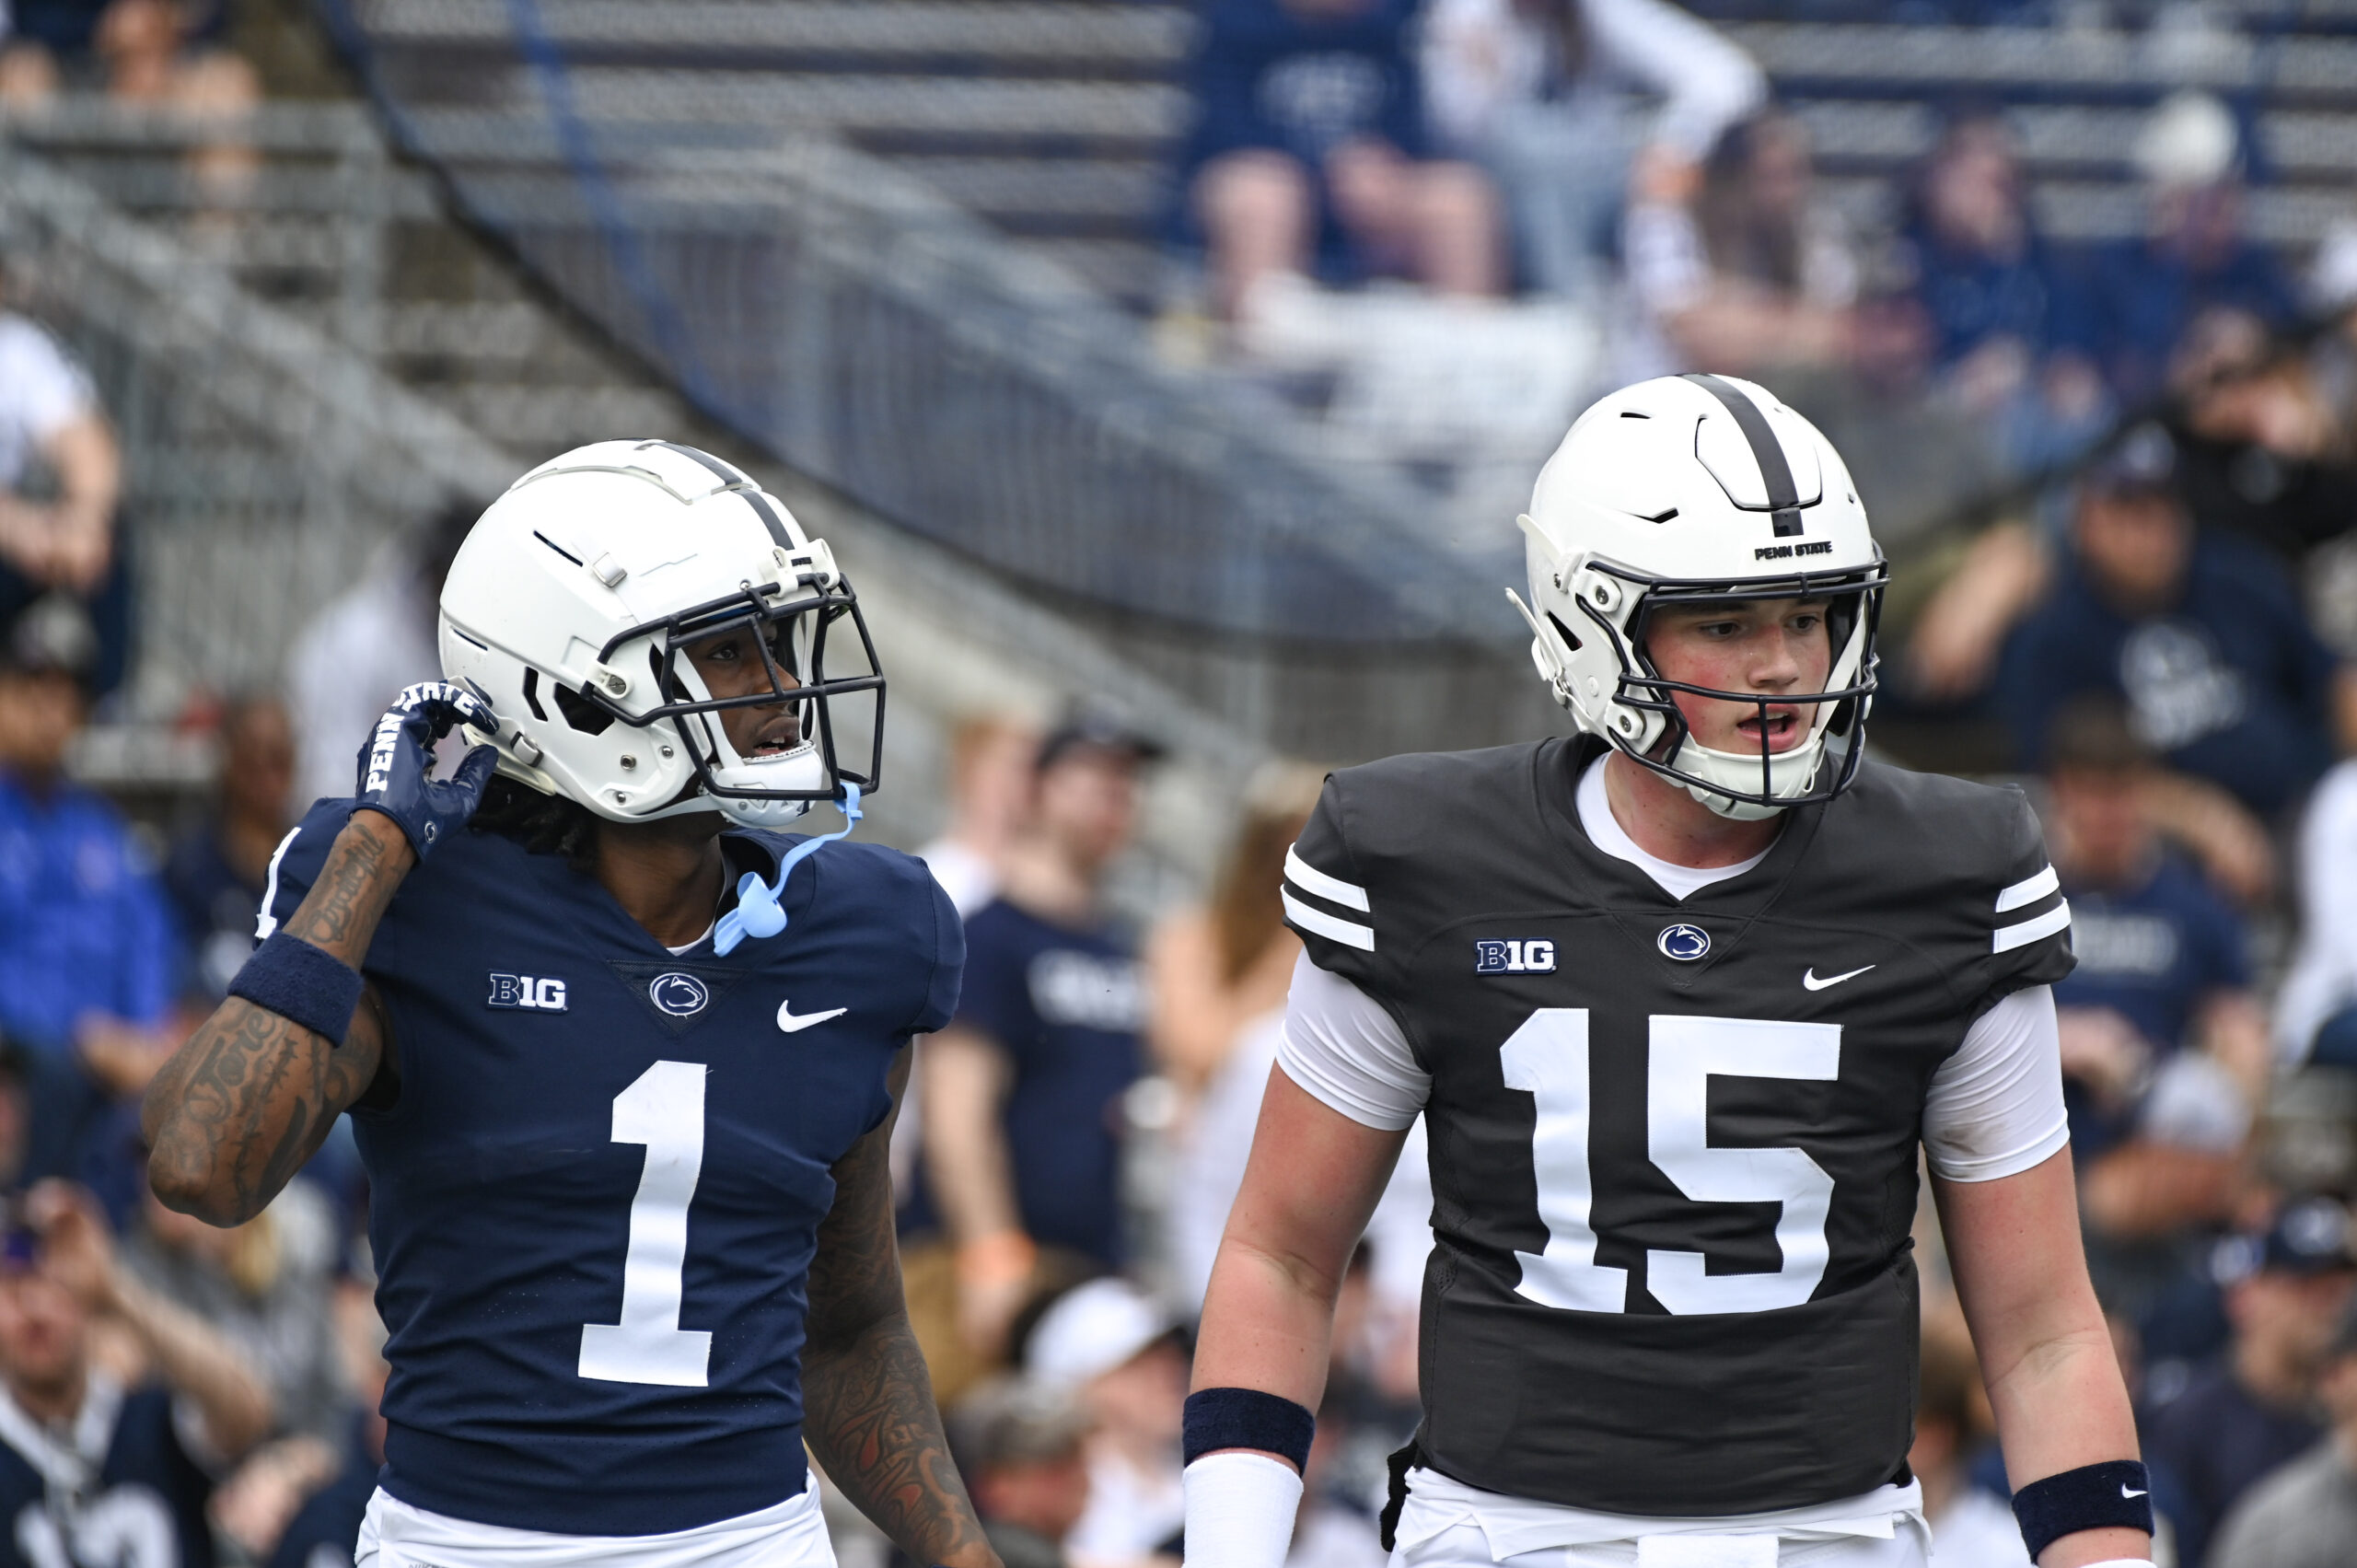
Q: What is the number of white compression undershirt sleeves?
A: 2